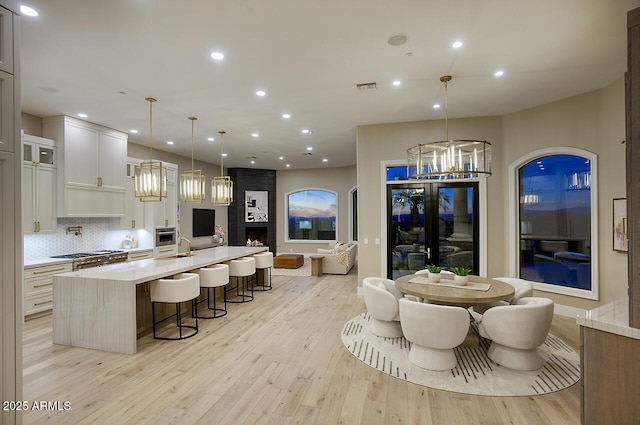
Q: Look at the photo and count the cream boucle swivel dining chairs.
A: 5